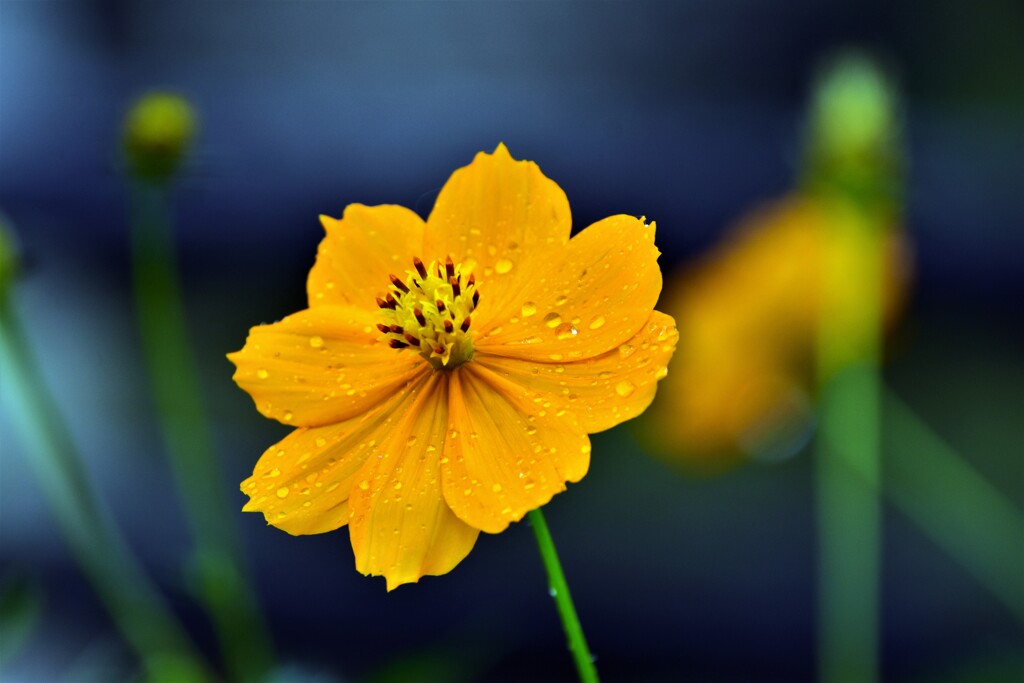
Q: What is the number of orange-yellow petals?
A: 8